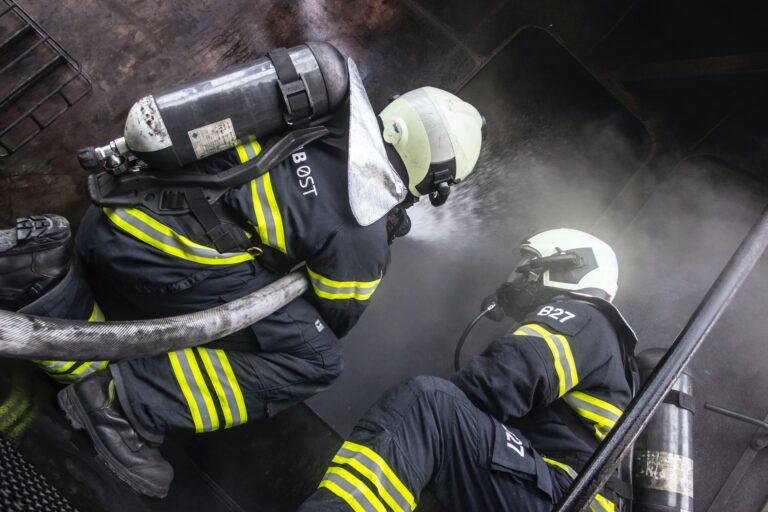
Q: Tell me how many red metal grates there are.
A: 0